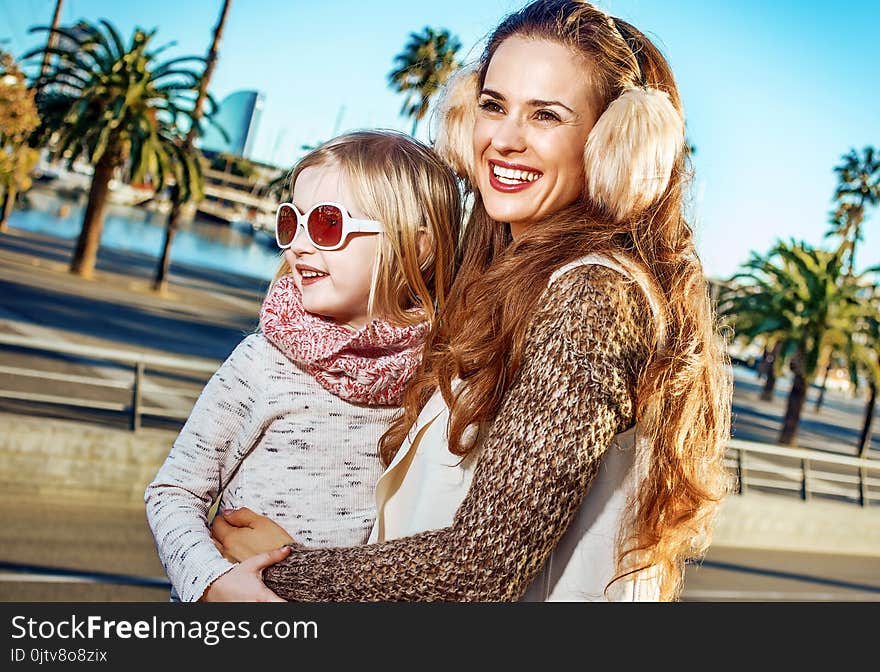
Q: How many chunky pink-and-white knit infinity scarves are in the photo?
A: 1